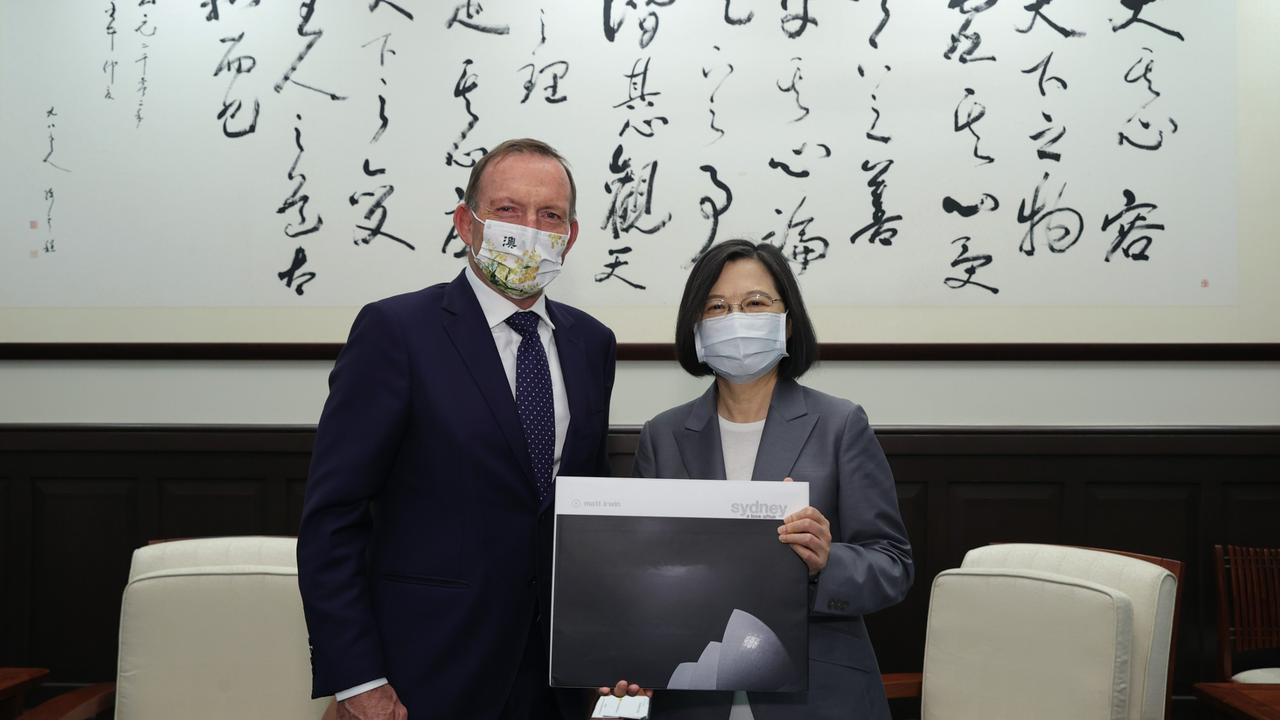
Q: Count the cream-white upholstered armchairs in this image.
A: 2